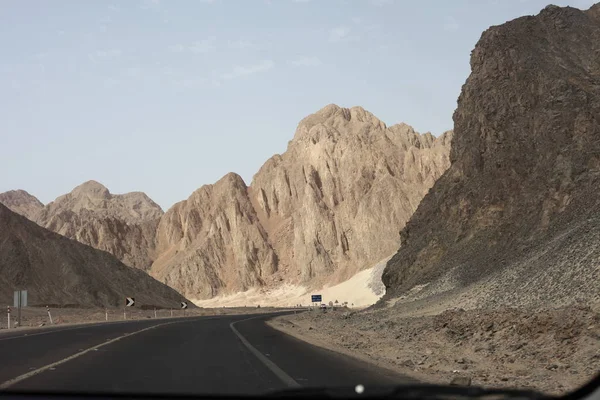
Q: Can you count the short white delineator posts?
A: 6